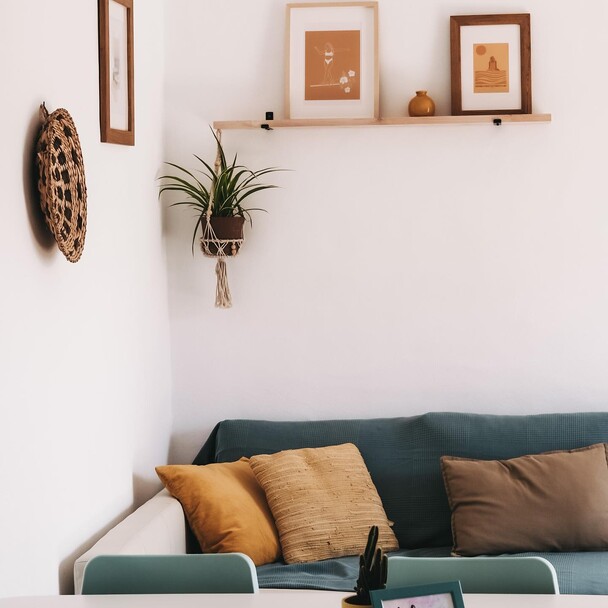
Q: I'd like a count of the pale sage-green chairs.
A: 2